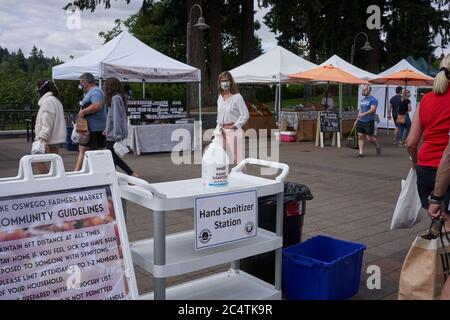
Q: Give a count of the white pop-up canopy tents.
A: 4